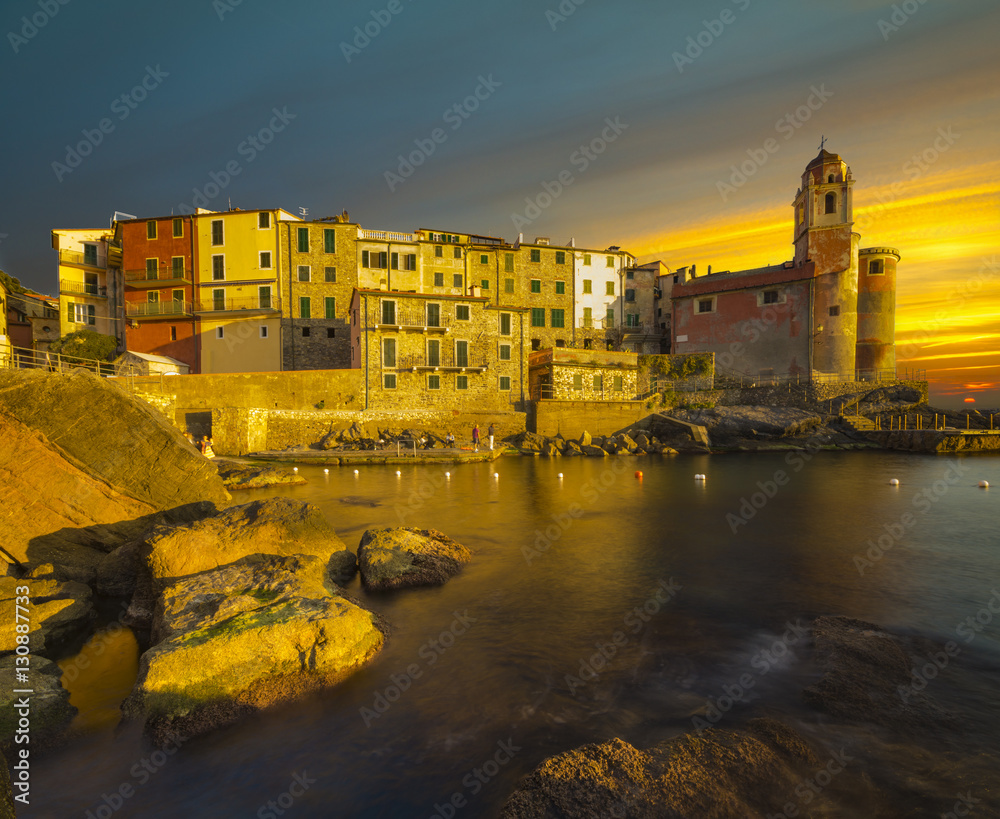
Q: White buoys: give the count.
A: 10